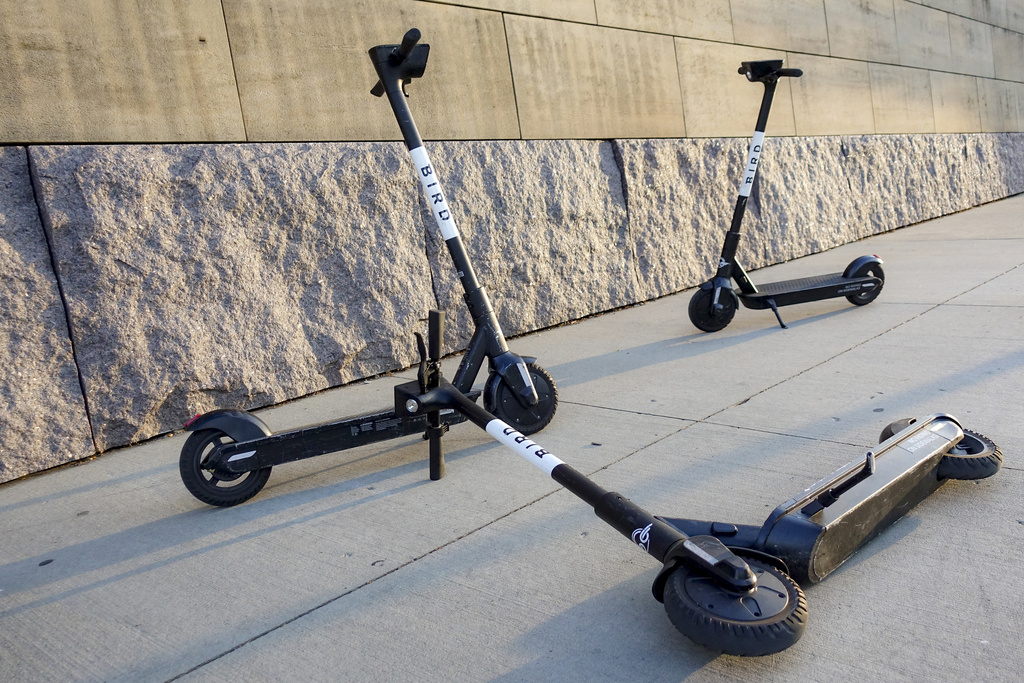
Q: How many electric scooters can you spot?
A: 3